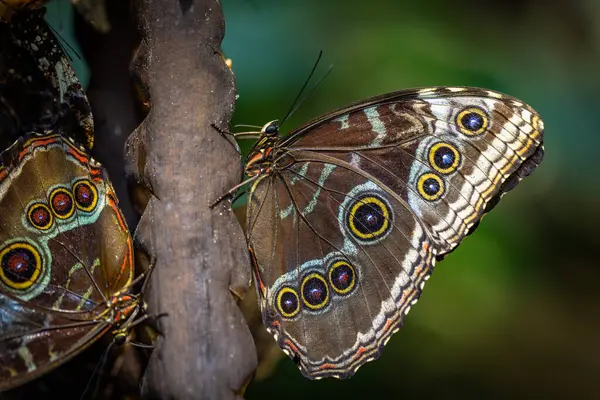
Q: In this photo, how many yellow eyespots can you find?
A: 11